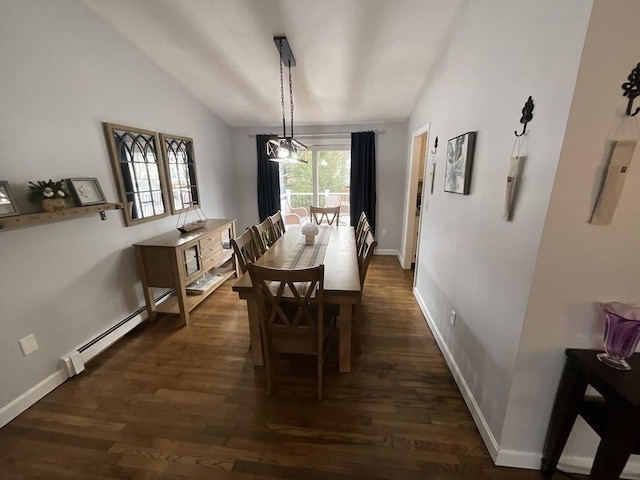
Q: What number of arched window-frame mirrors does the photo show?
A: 2